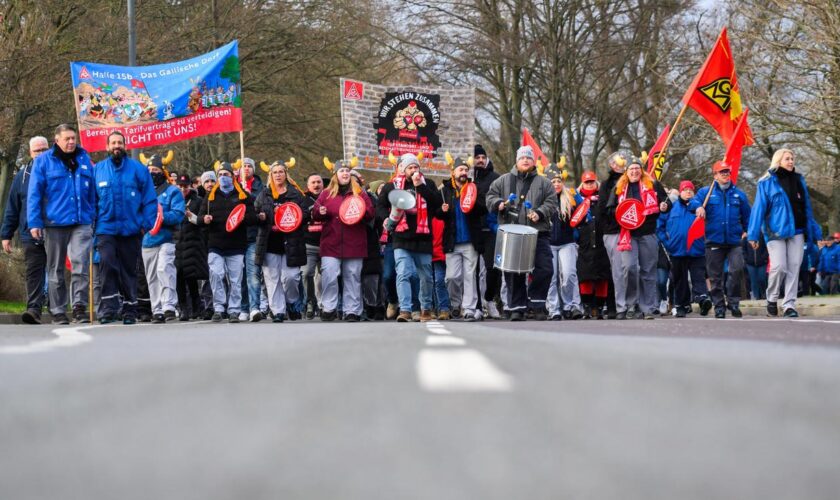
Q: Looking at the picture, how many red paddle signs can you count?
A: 7